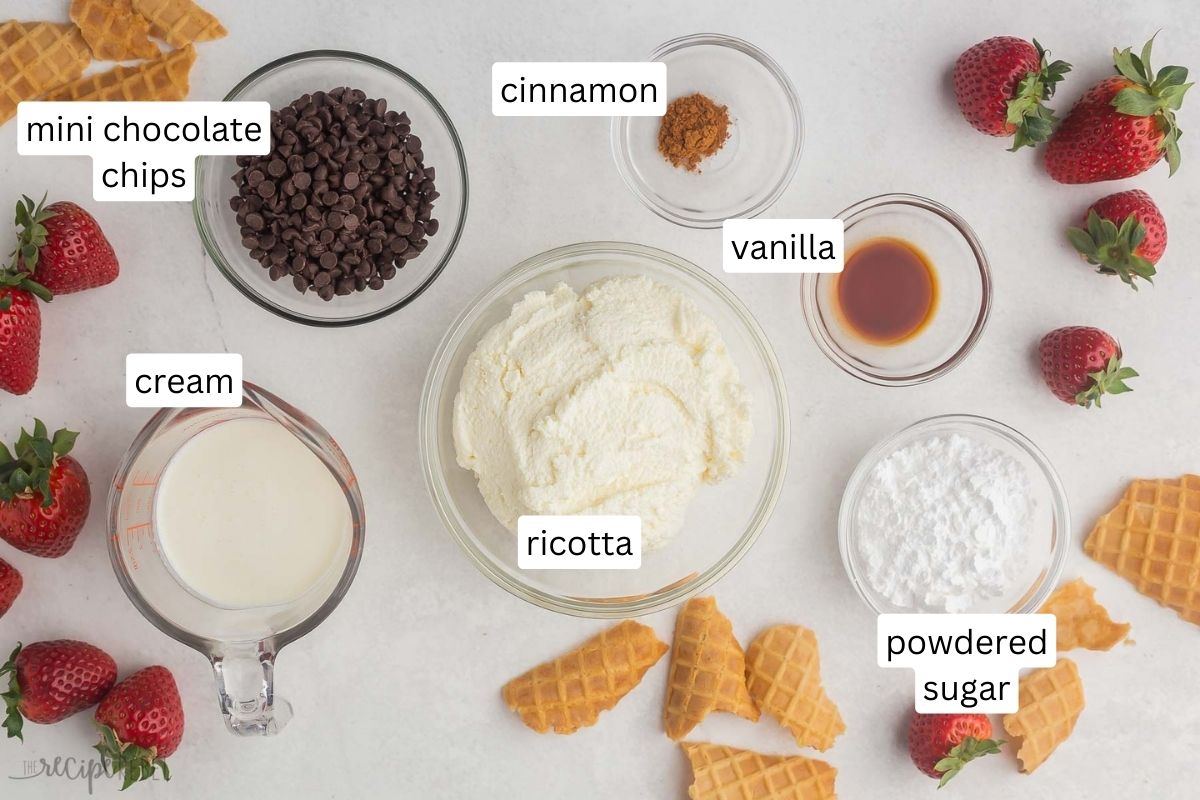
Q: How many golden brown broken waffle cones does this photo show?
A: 11